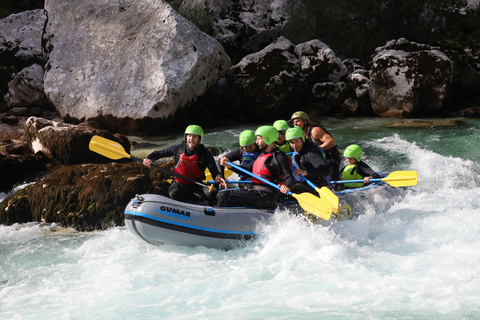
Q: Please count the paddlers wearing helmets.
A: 7